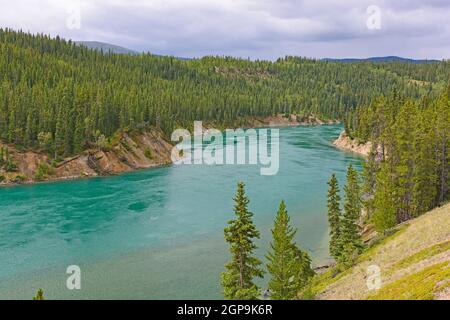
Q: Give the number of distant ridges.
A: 2